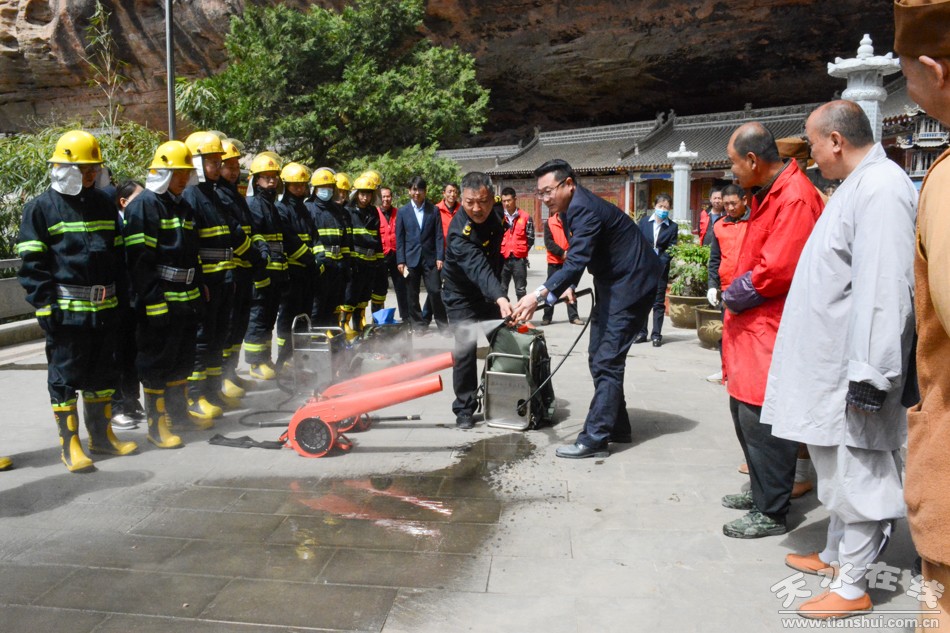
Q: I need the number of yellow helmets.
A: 10